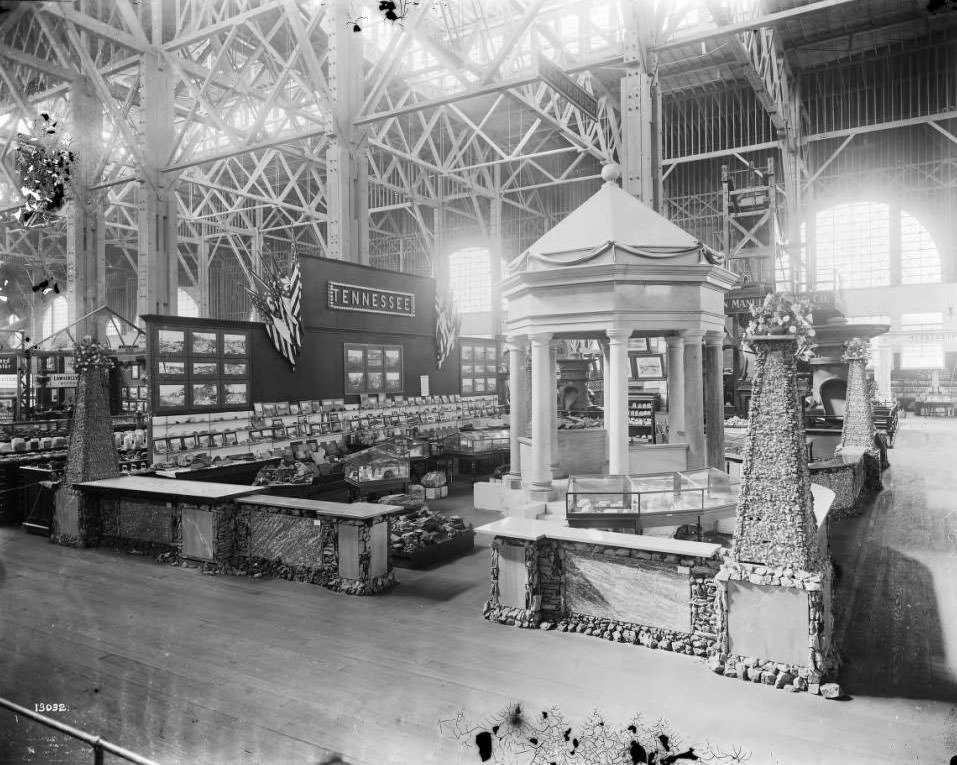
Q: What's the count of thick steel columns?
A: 4